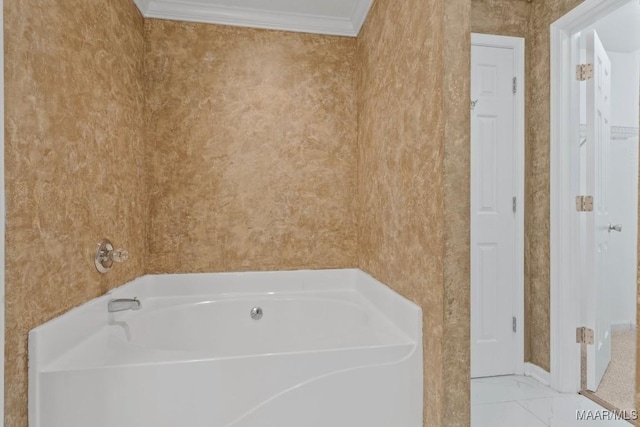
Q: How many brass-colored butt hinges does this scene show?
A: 3